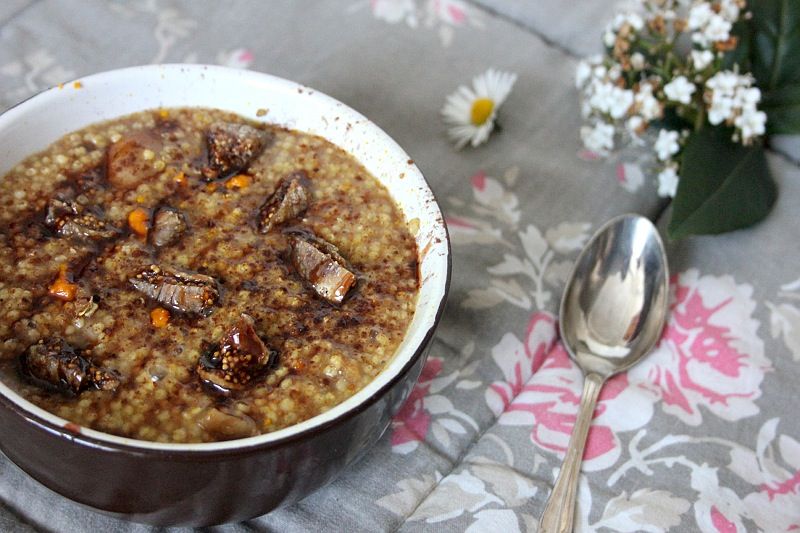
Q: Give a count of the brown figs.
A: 8